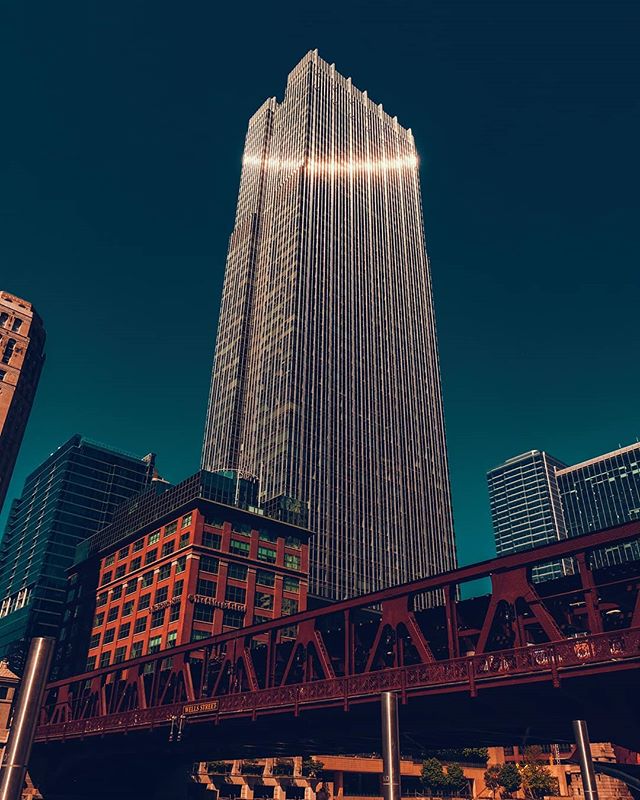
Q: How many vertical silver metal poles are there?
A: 3